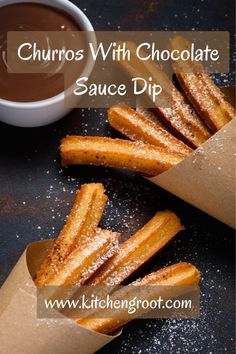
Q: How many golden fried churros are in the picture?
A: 8